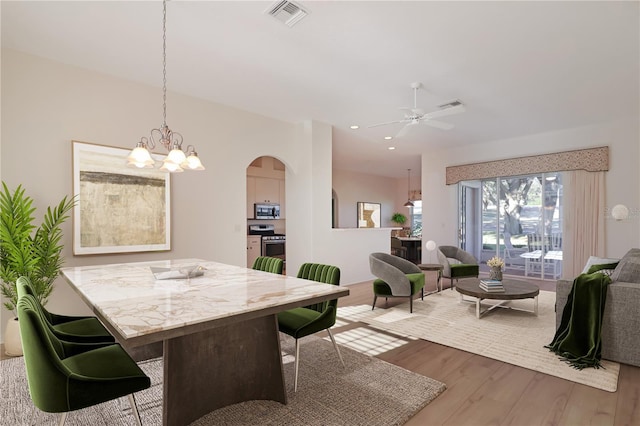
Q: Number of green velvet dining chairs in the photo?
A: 4